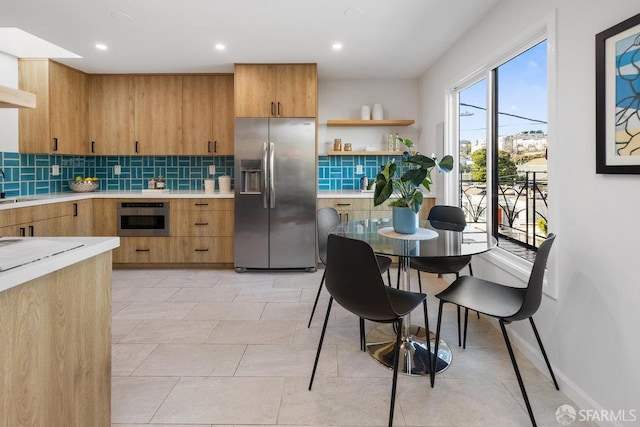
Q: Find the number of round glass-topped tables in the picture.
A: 1